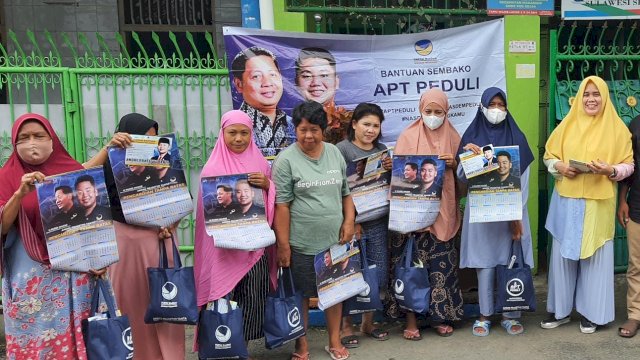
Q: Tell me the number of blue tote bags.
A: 7